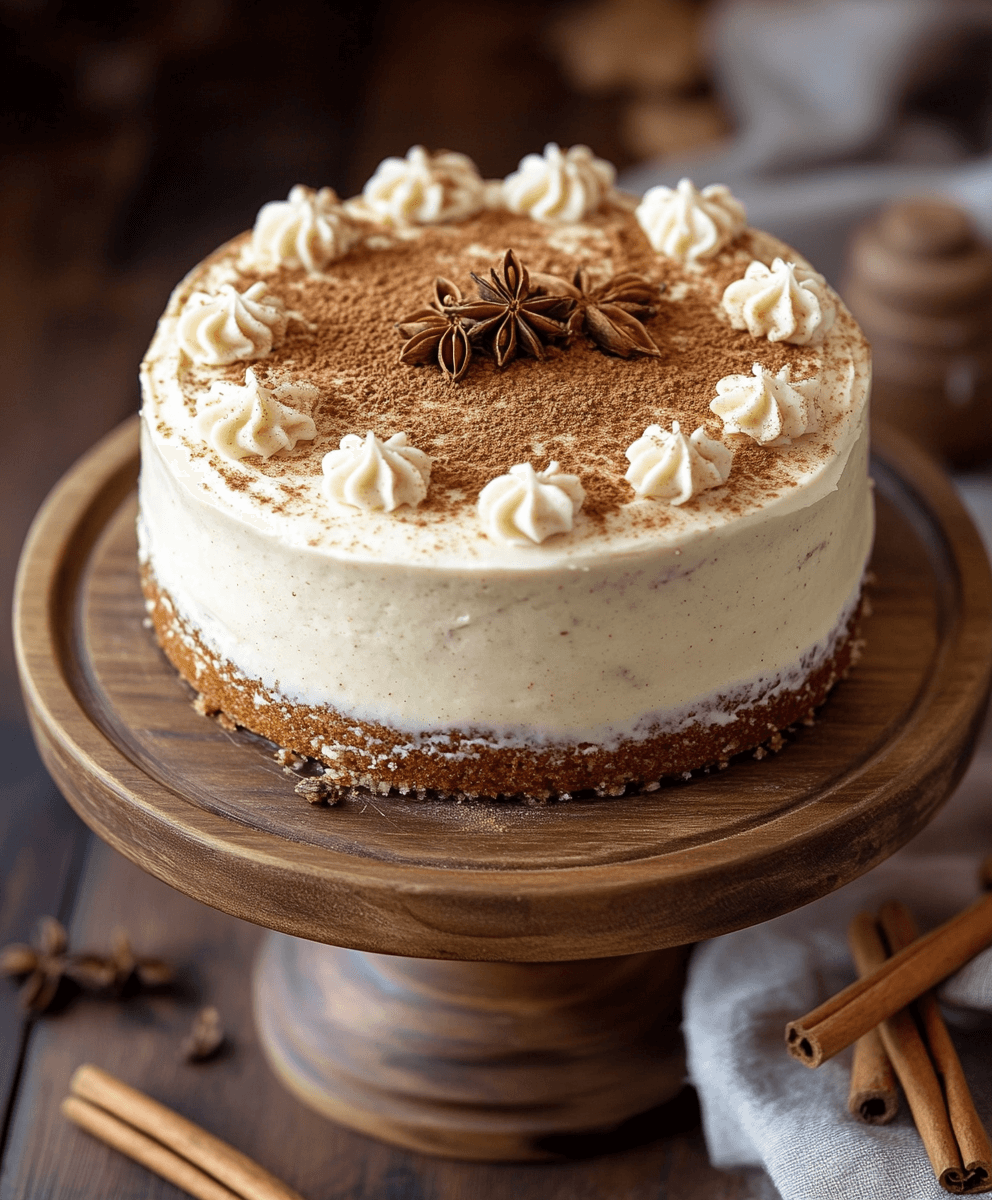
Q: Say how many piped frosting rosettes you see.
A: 11